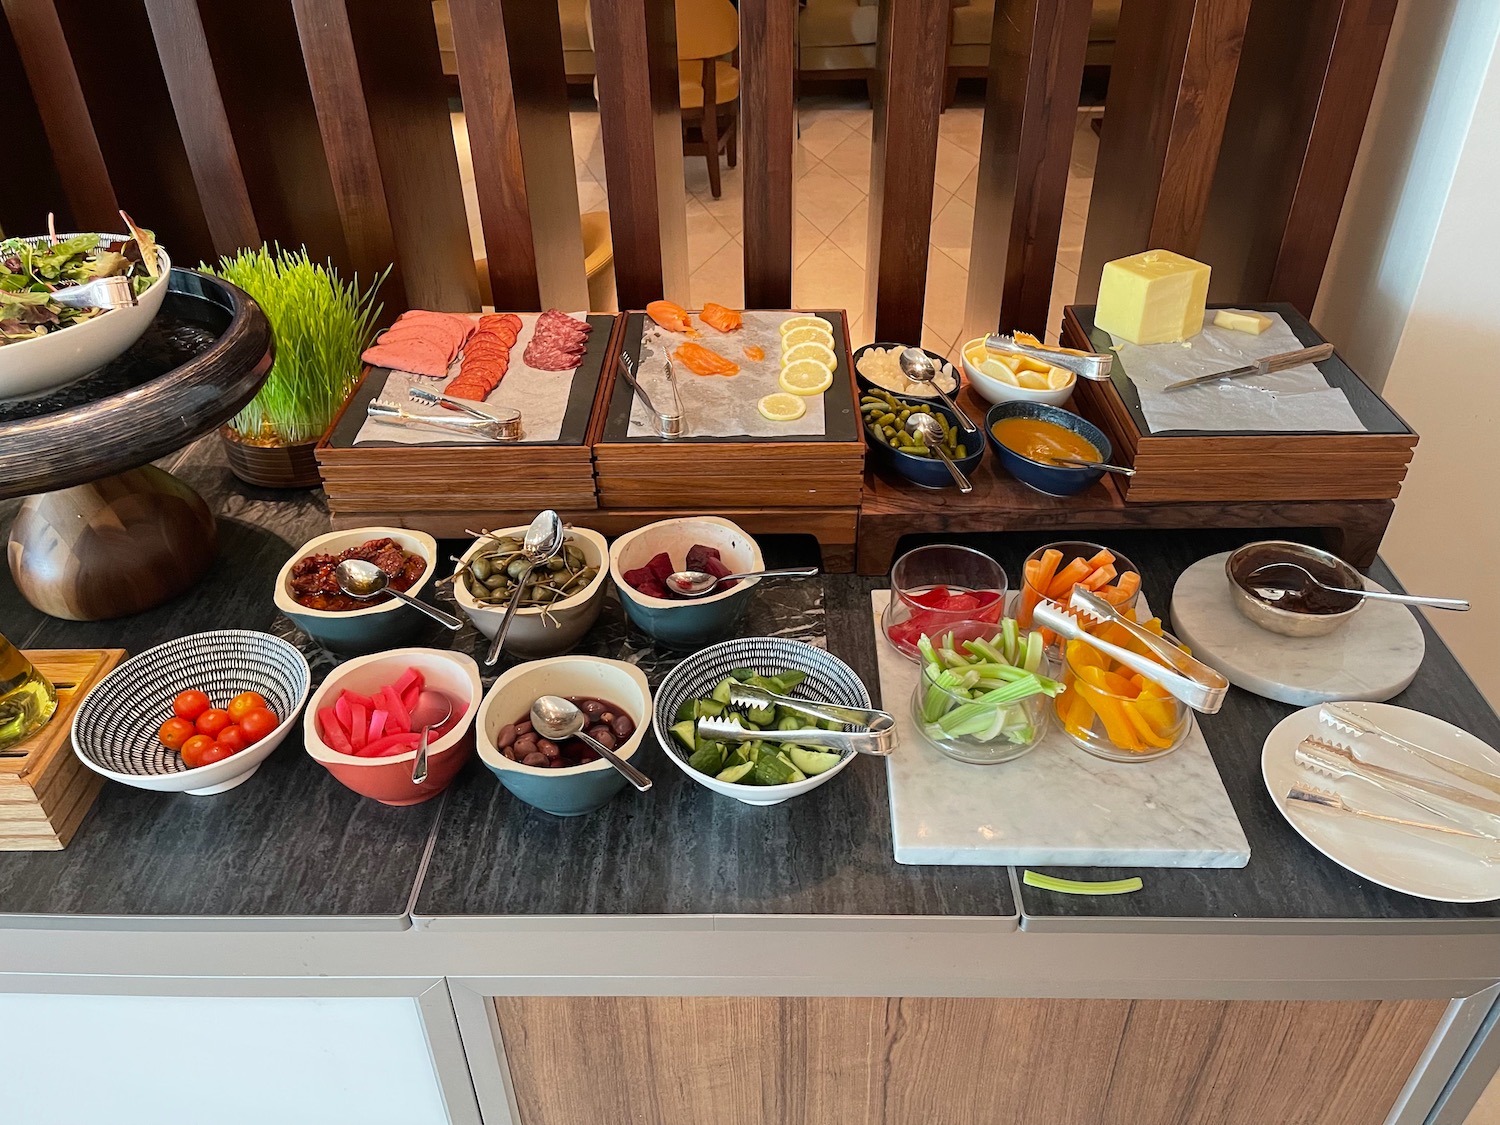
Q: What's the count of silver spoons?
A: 9